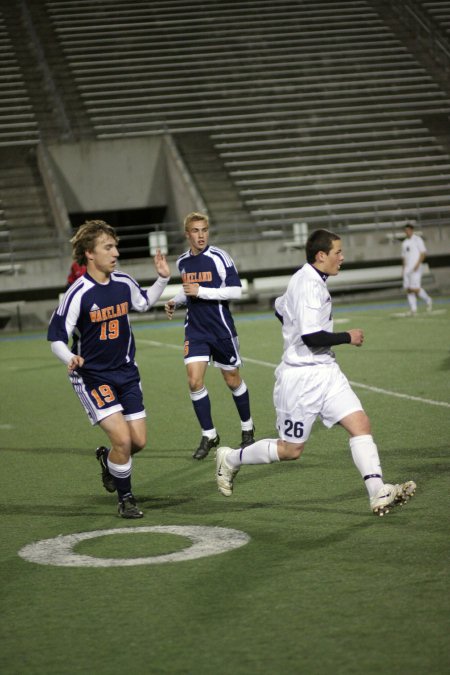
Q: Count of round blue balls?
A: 0